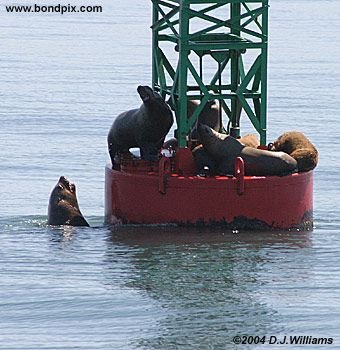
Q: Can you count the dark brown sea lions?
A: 4